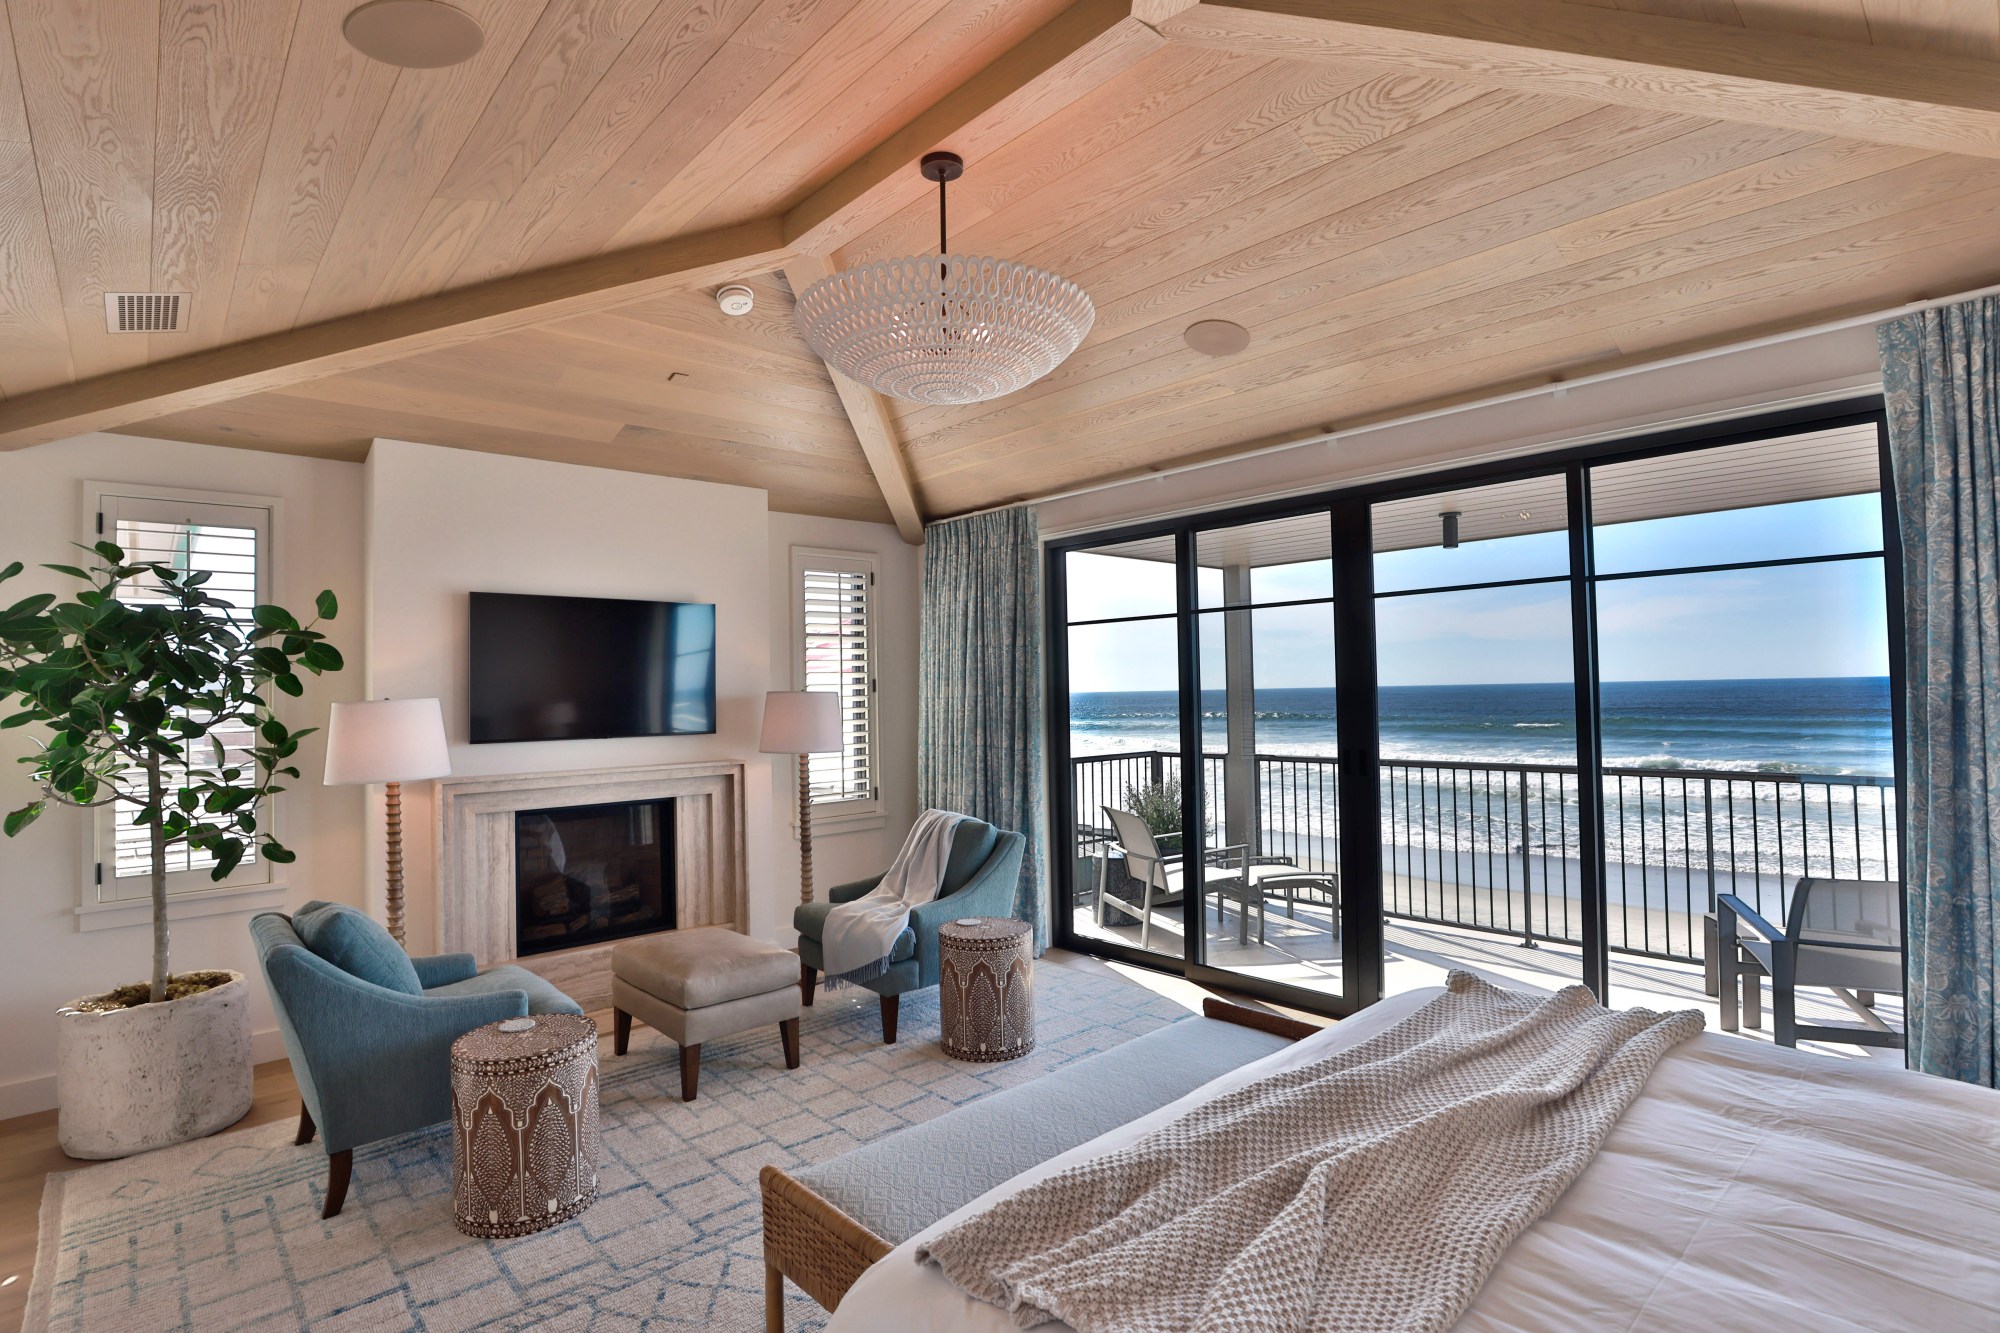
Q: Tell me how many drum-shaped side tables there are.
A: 2